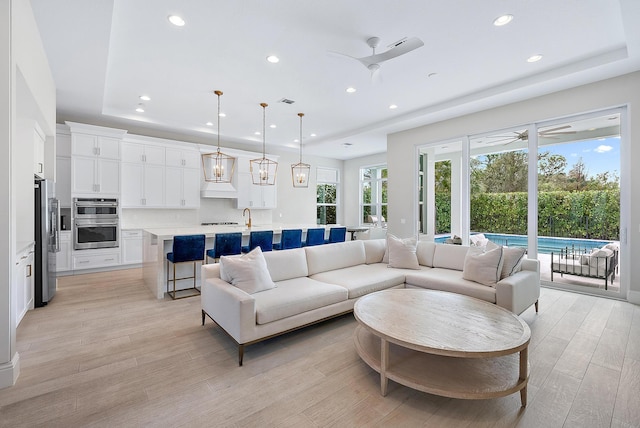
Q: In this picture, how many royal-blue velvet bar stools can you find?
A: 6